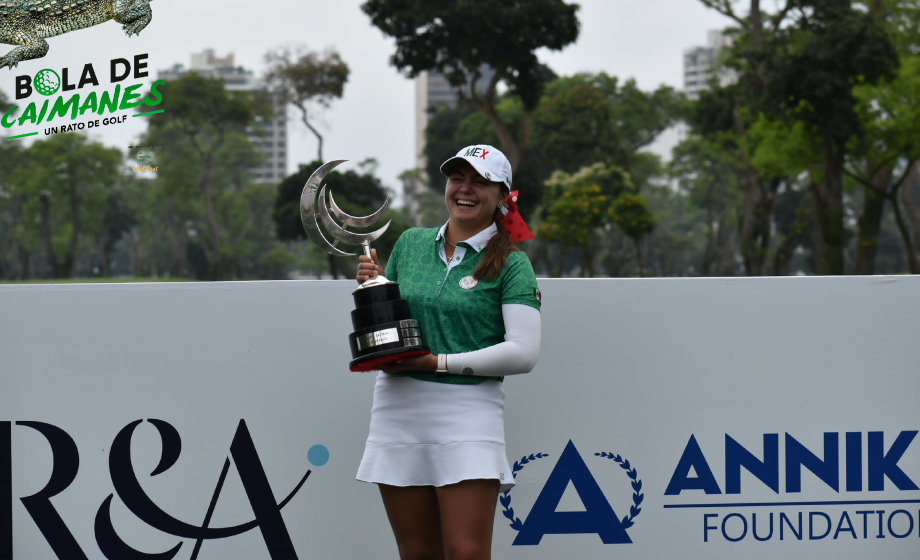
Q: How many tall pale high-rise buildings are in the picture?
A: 3